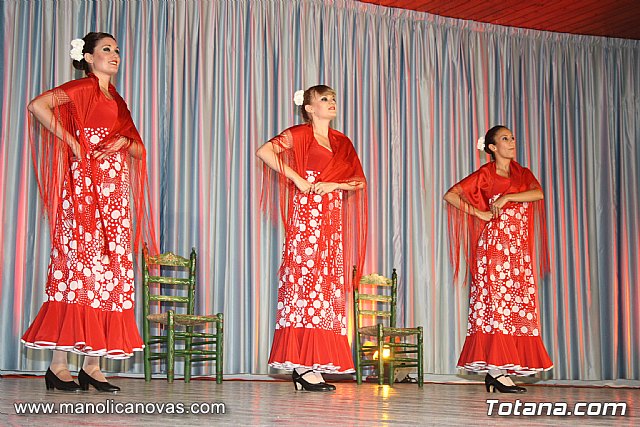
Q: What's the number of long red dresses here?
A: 3